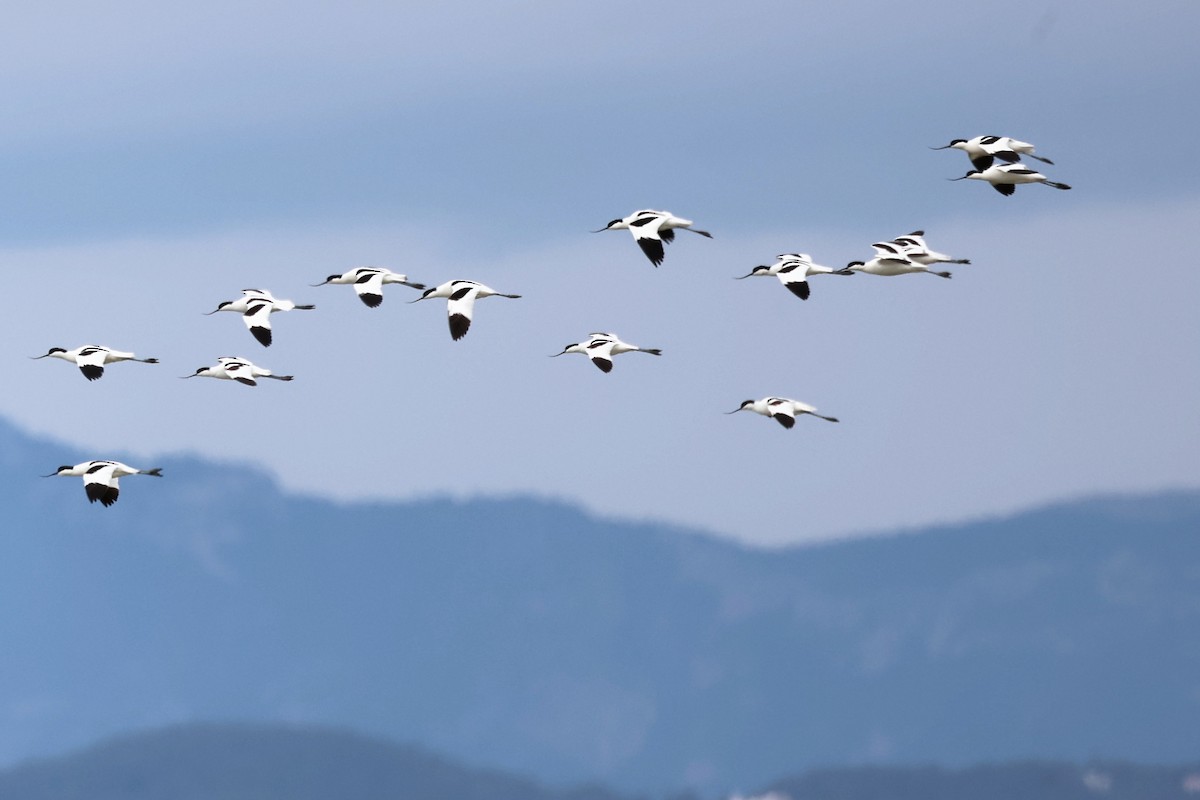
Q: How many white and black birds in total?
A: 14